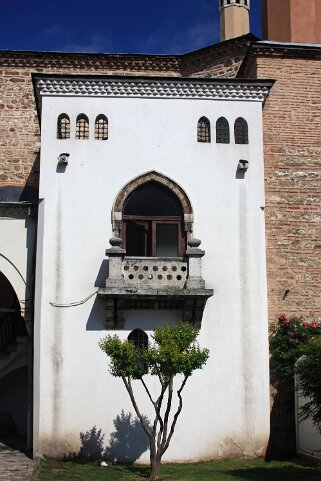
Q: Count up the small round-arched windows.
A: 6